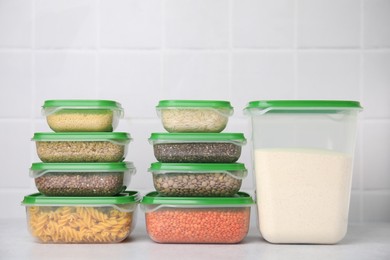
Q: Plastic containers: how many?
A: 9